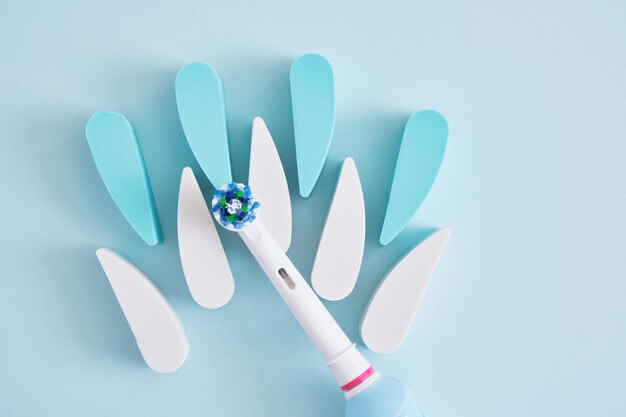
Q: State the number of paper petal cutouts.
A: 9